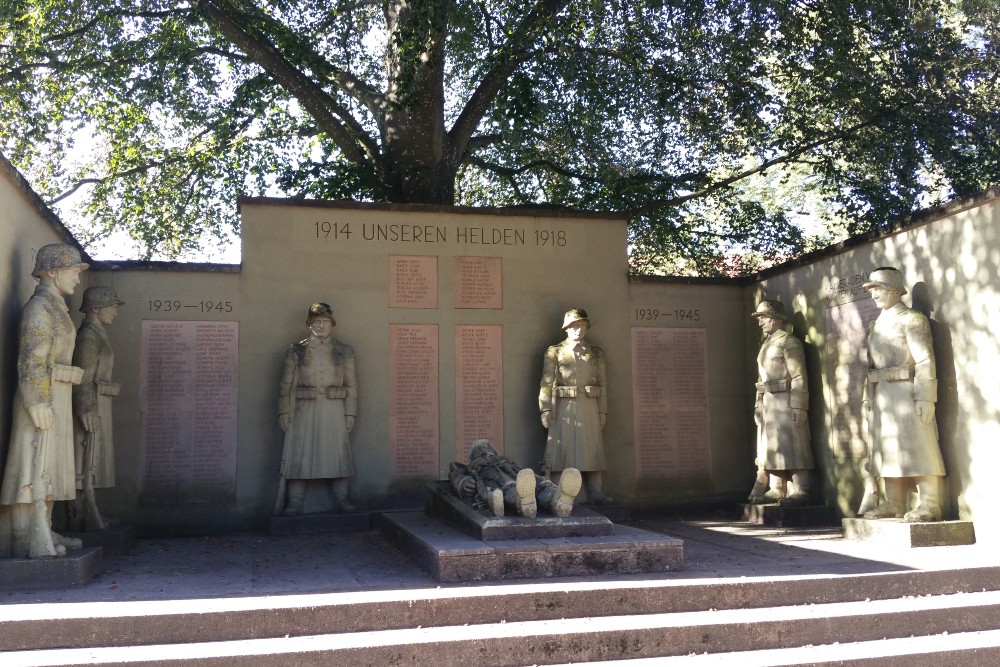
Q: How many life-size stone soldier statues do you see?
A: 7